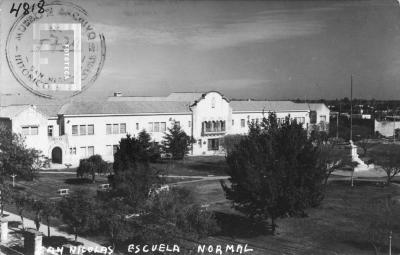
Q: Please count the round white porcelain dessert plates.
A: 0